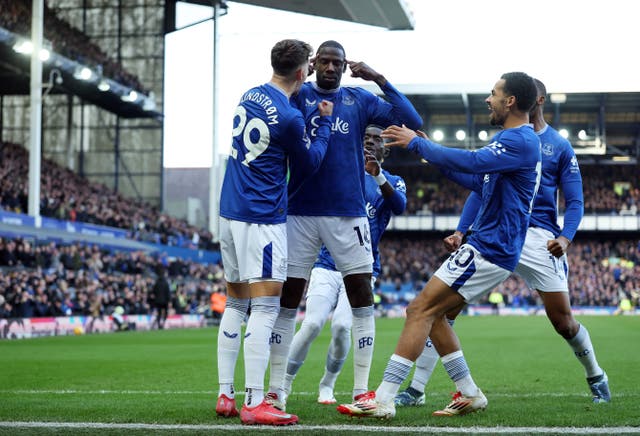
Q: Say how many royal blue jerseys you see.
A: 5